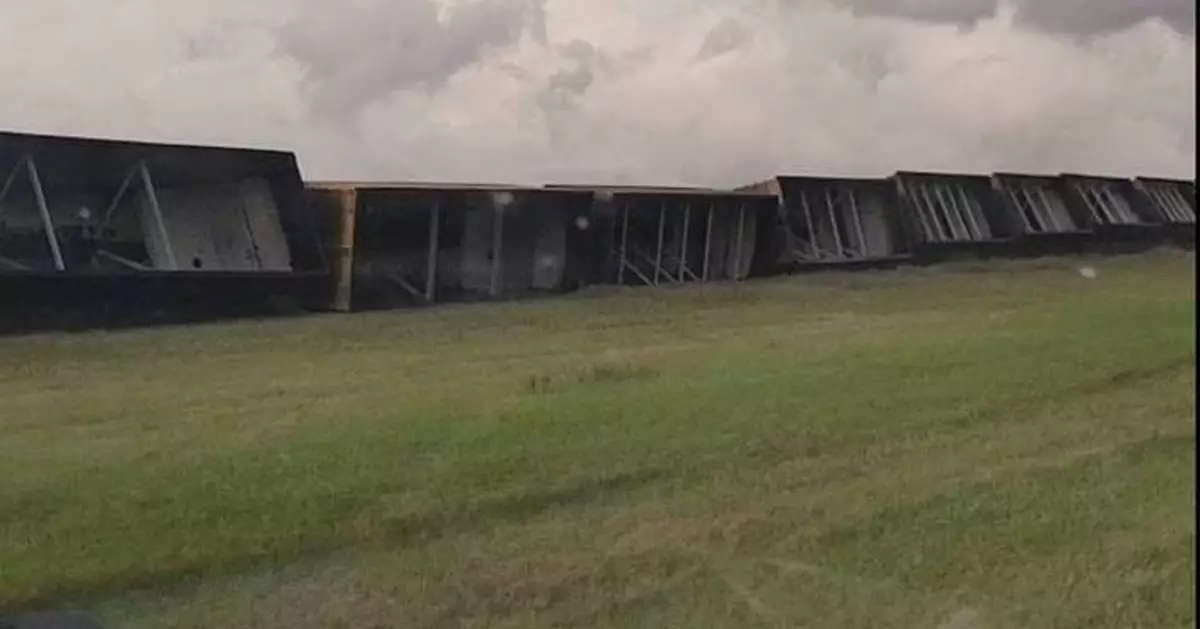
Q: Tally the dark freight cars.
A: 8